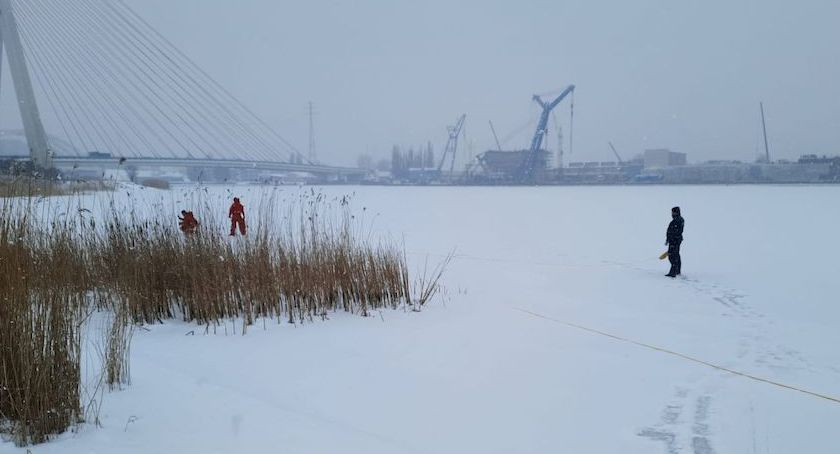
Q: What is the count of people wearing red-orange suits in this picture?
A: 2